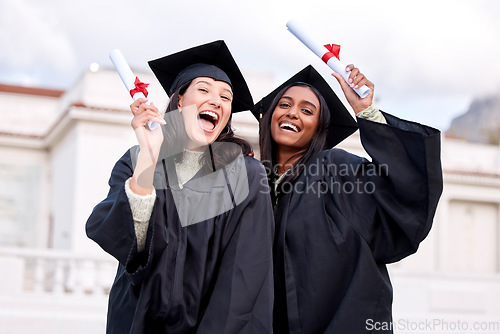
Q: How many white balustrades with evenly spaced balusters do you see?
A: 1